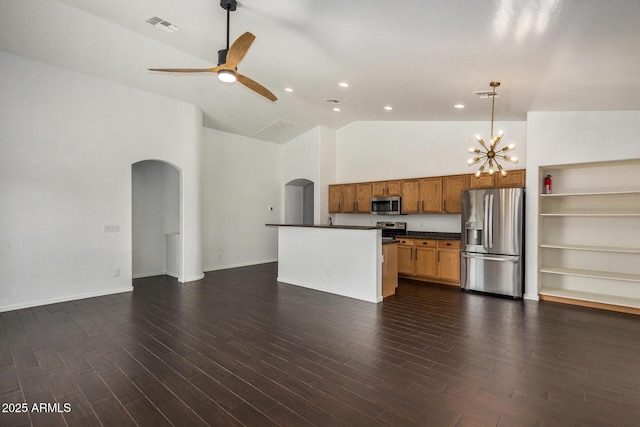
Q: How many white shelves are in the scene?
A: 5